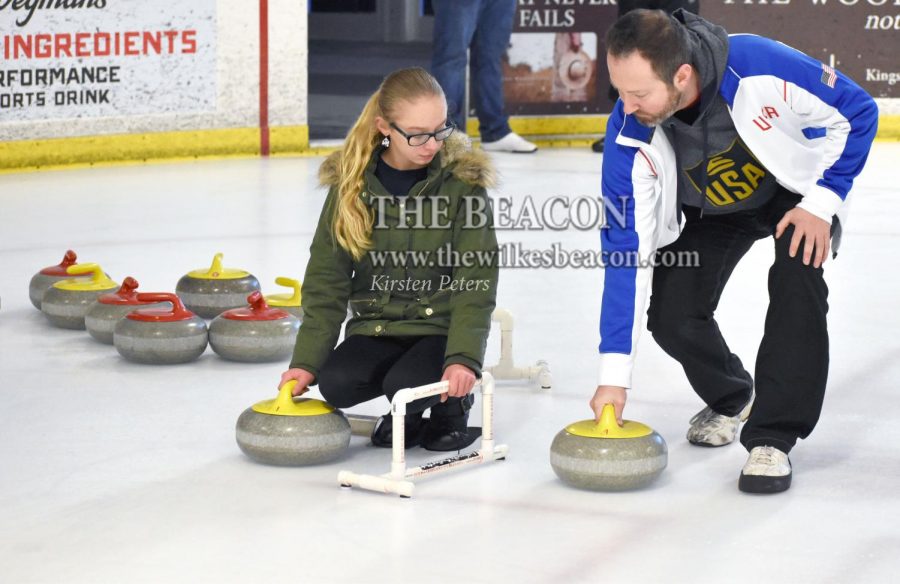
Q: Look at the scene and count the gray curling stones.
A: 9